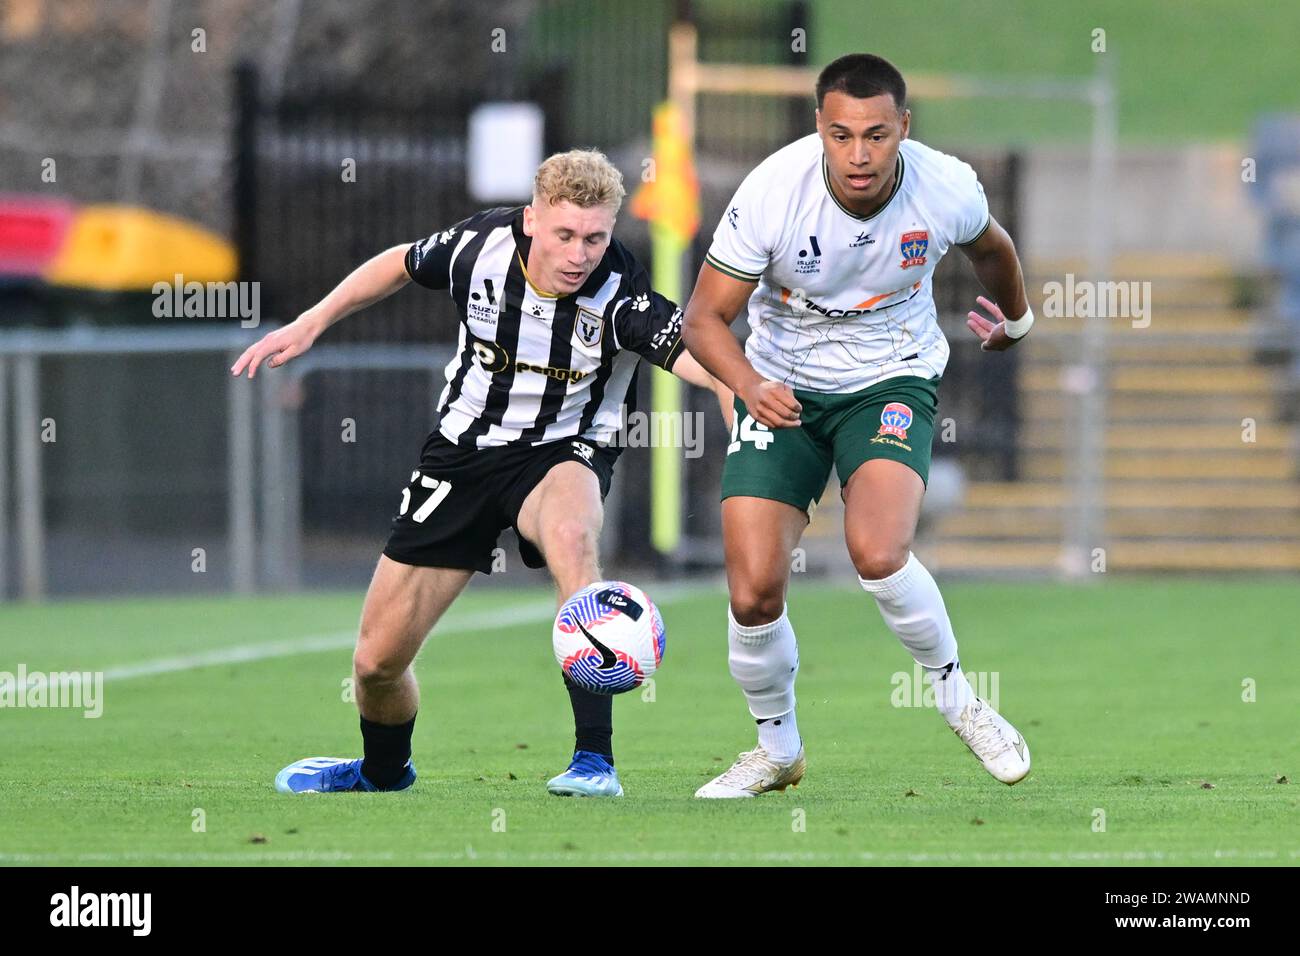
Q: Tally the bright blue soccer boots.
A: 2